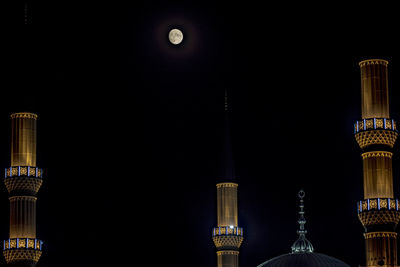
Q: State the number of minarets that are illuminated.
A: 3